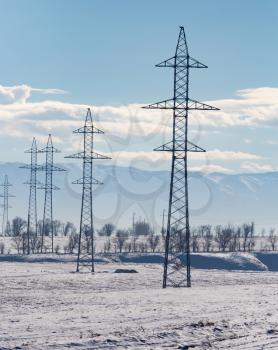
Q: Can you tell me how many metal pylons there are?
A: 5